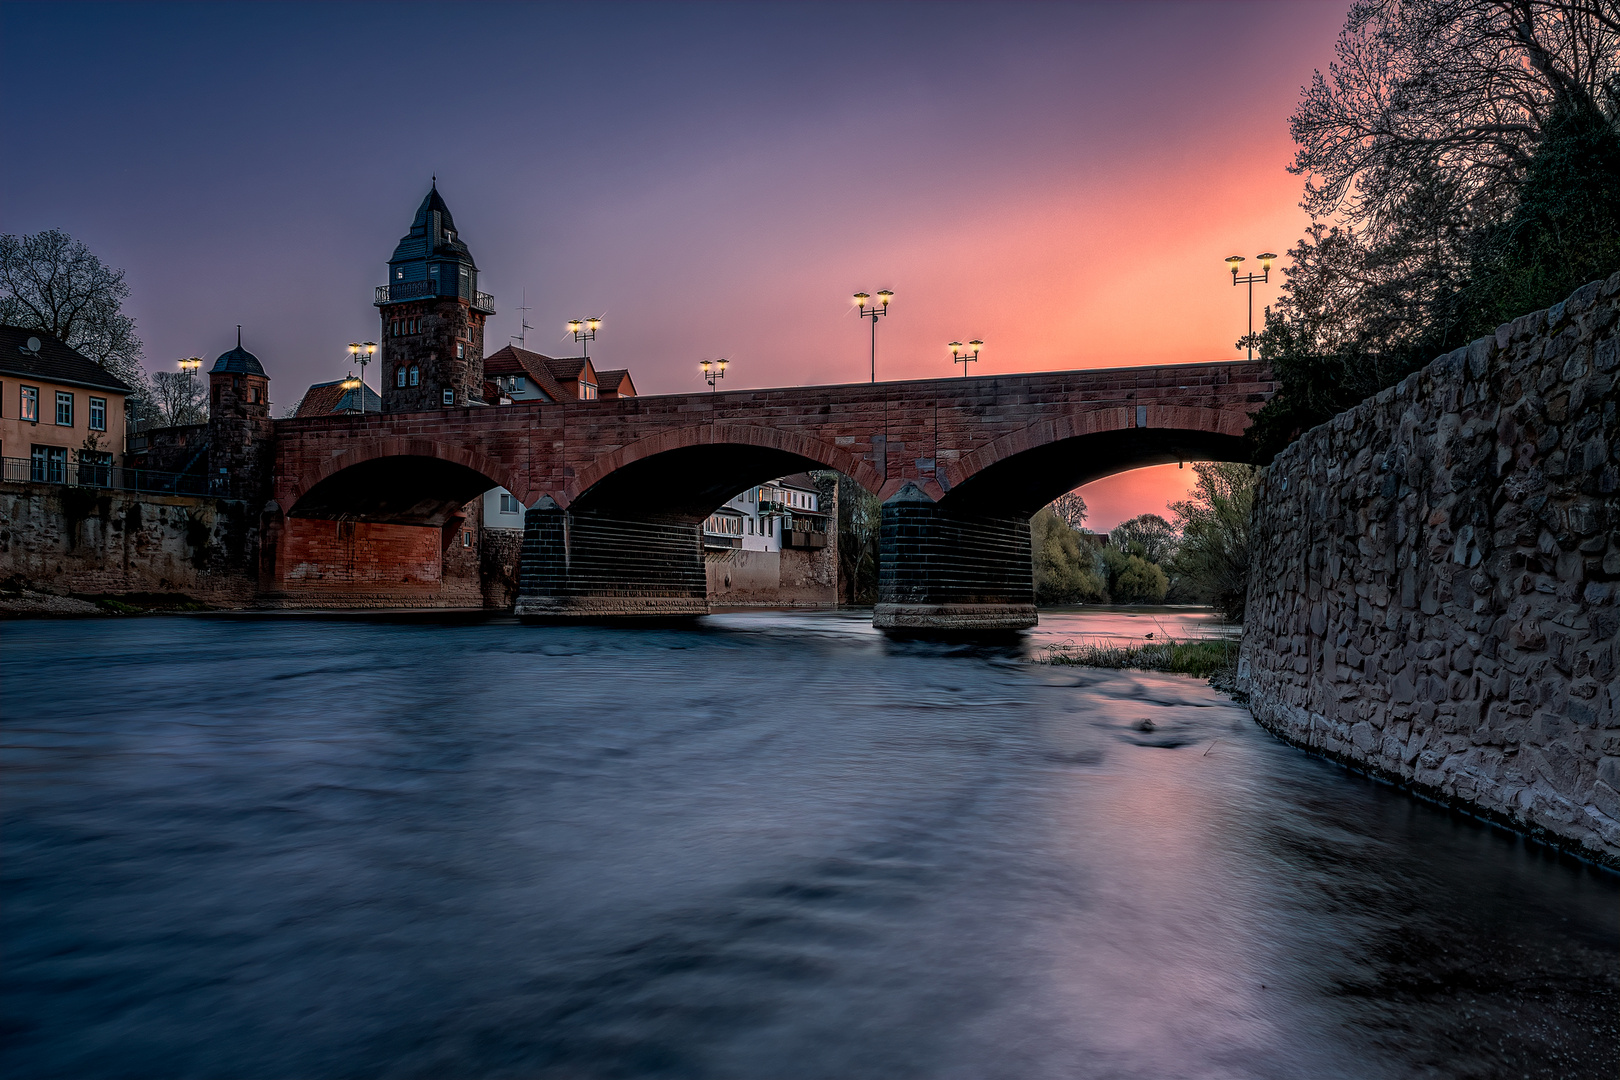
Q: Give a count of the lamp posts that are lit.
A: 8